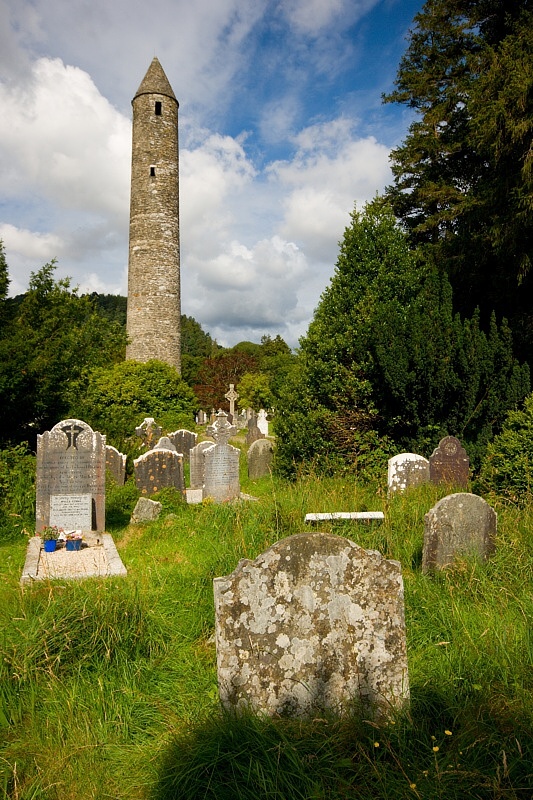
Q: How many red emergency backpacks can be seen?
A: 0